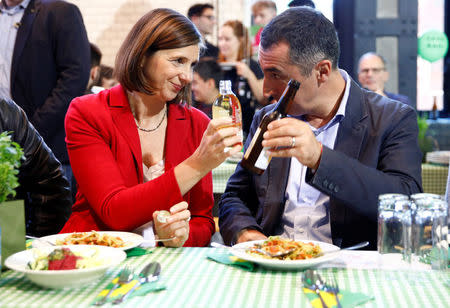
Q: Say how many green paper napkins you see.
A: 4